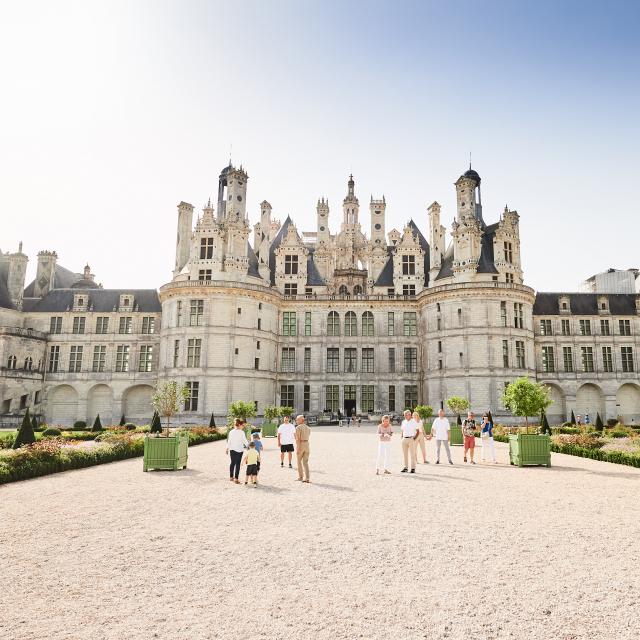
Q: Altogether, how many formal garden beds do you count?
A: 2